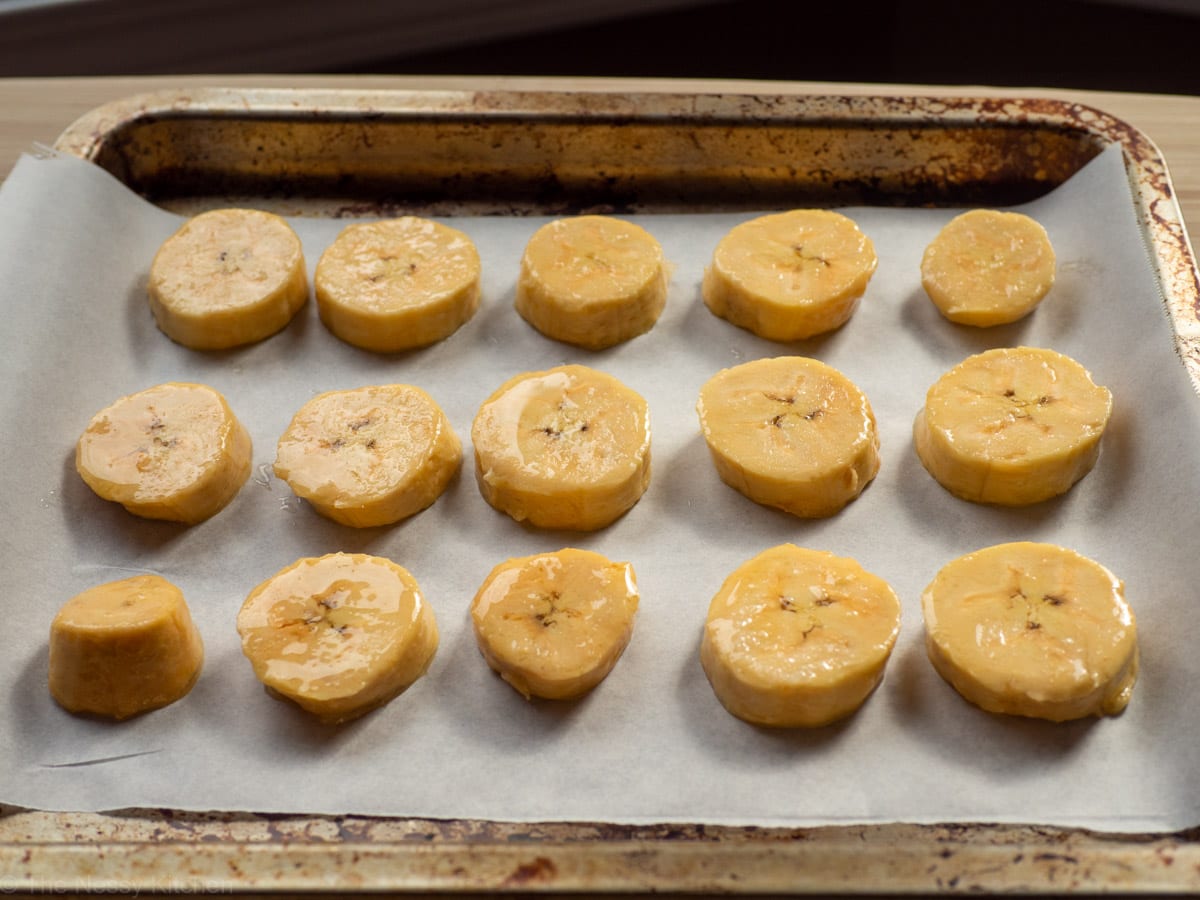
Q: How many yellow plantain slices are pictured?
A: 15